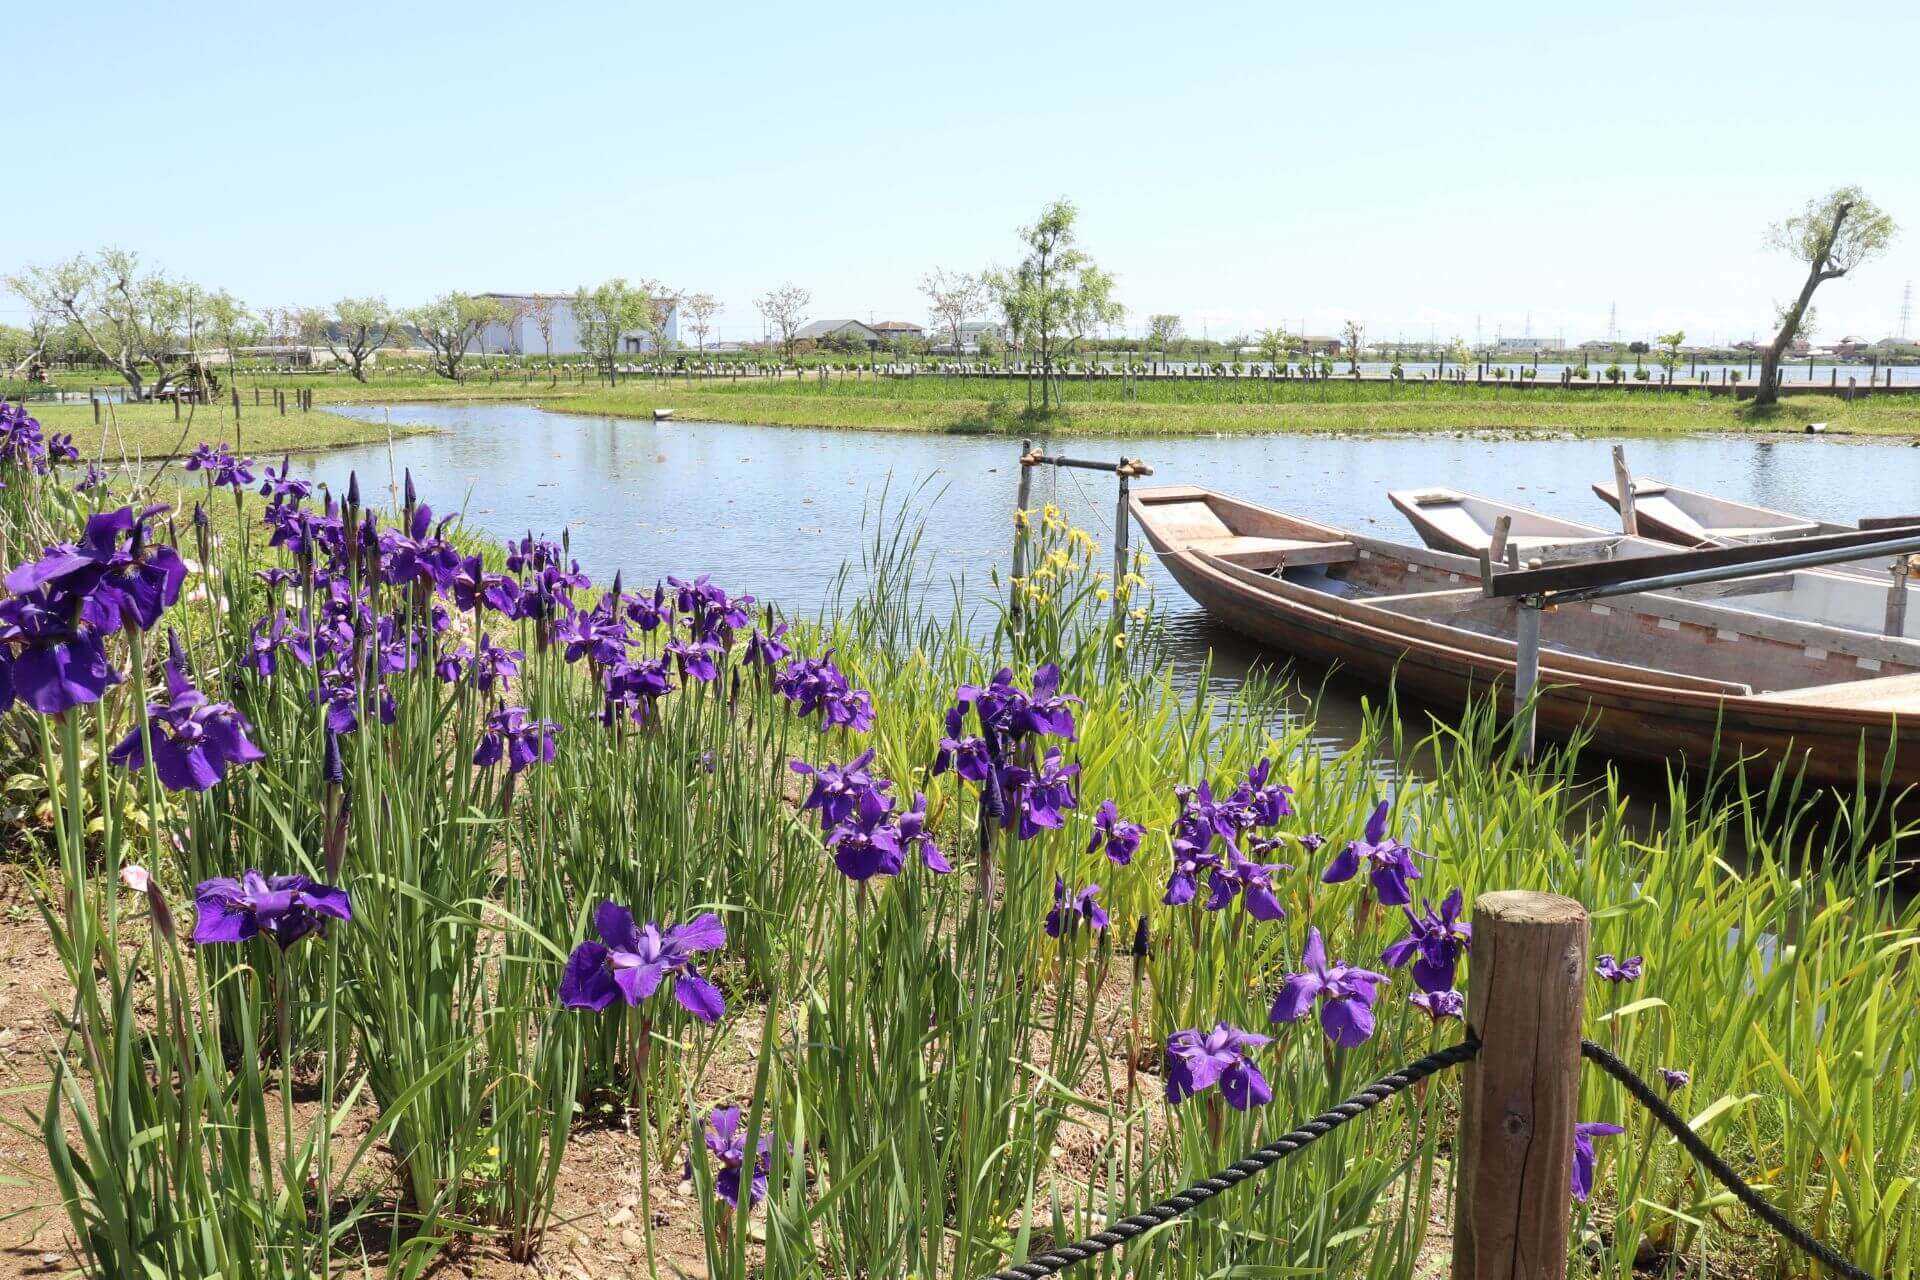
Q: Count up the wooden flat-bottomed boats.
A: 3